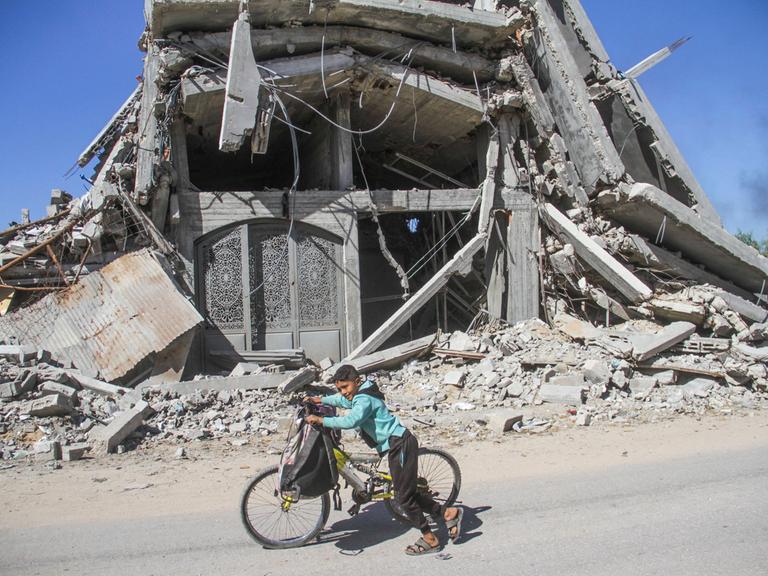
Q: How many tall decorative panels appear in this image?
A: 3